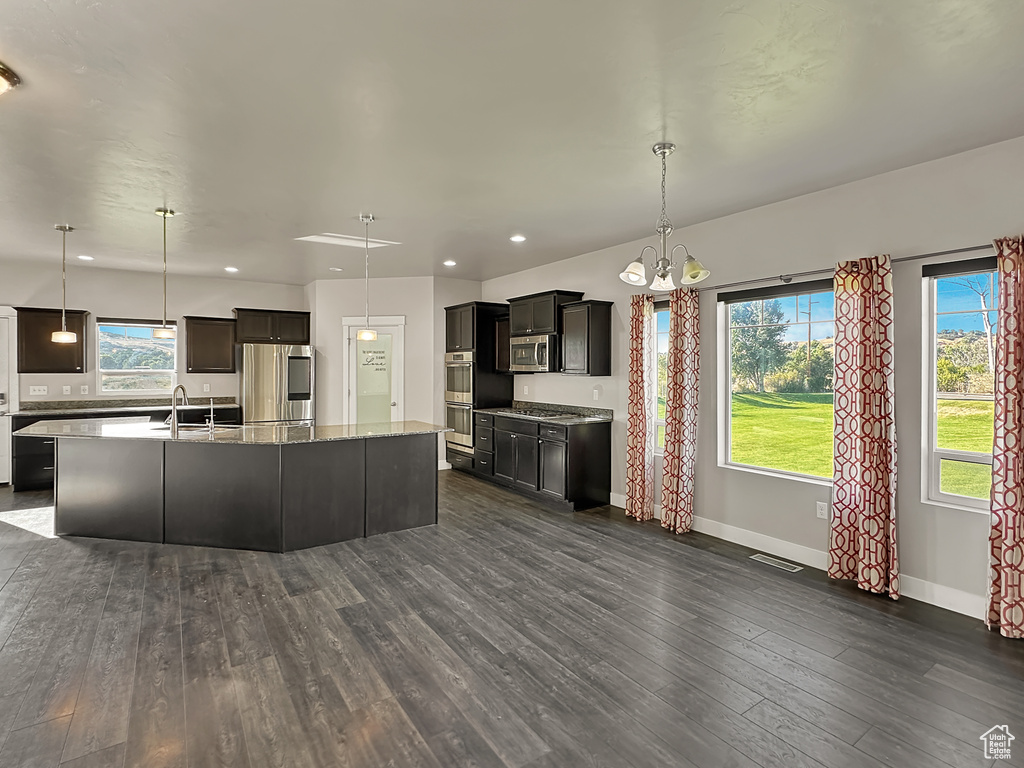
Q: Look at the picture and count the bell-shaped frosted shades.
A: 3